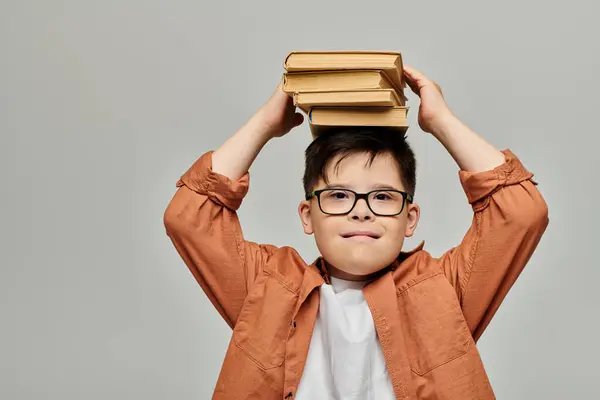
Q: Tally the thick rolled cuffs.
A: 2